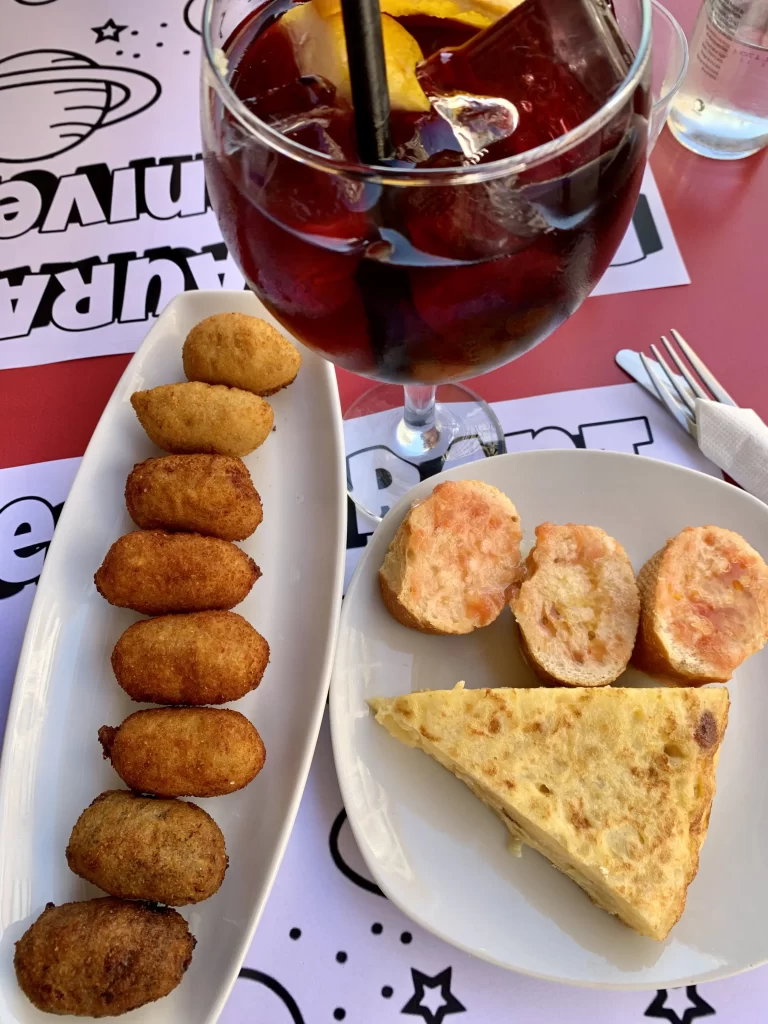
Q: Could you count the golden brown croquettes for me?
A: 8